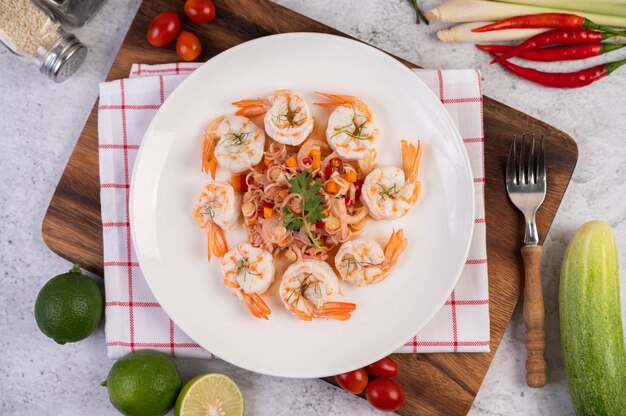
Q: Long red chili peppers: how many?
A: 4